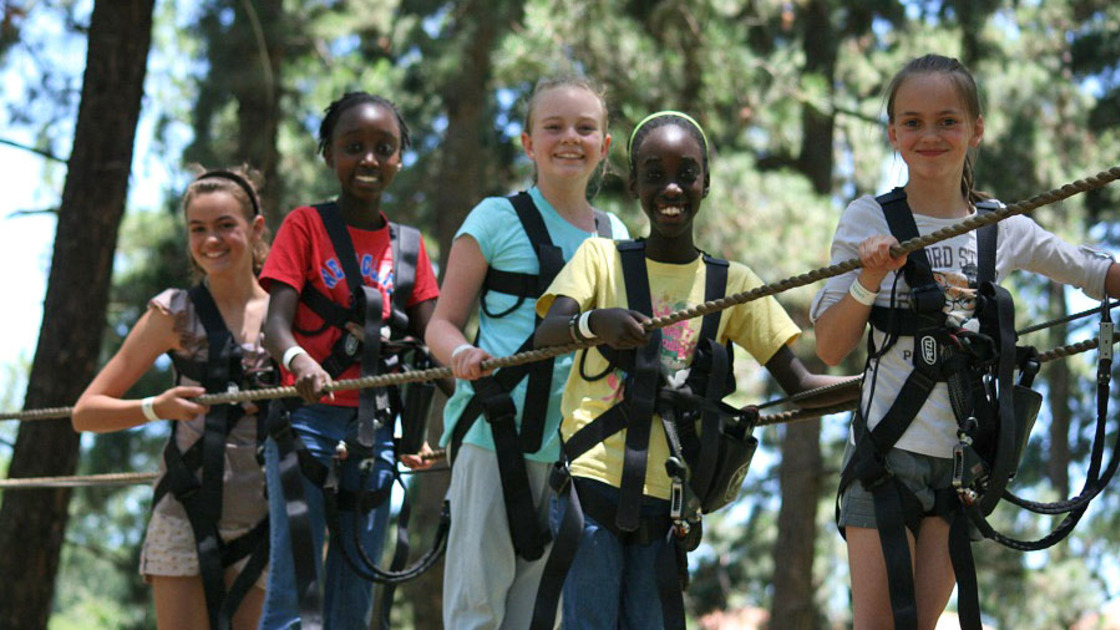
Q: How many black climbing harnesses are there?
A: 5